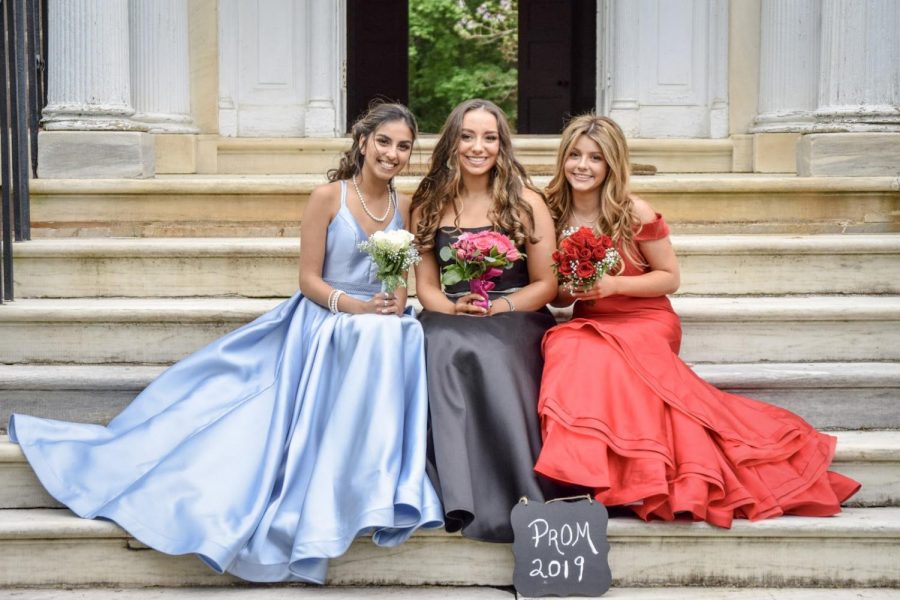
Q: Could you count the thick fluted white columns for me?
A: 4